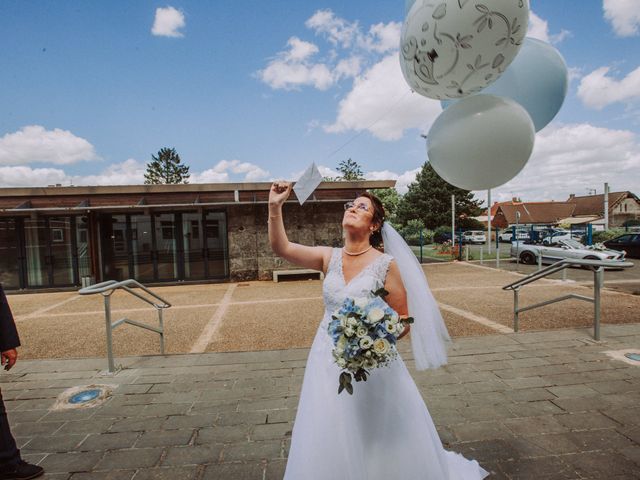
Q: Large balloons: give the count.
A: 3